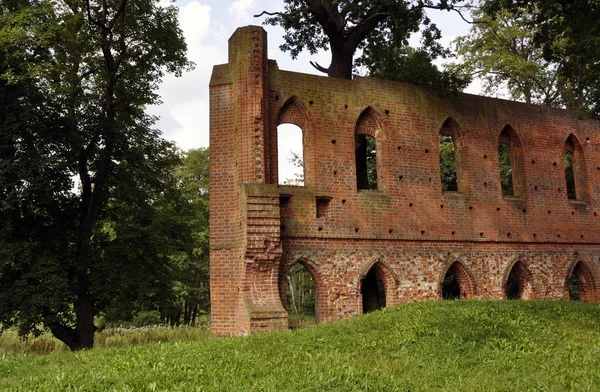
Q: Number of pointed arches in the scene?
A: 10